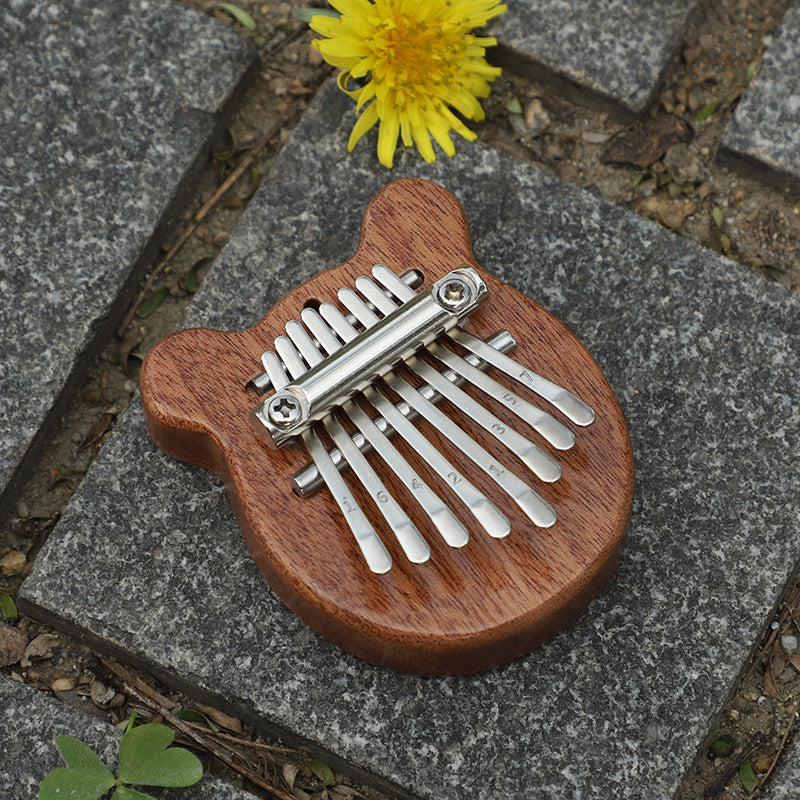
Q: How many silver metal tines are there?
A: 8